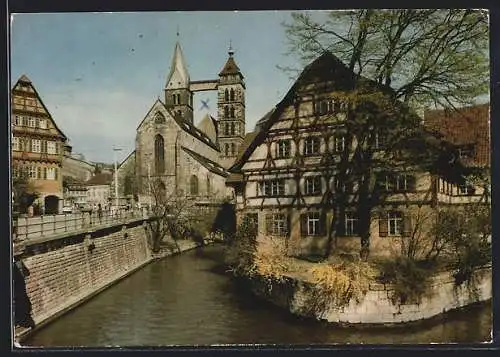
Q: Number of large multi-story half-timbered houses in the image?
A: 2